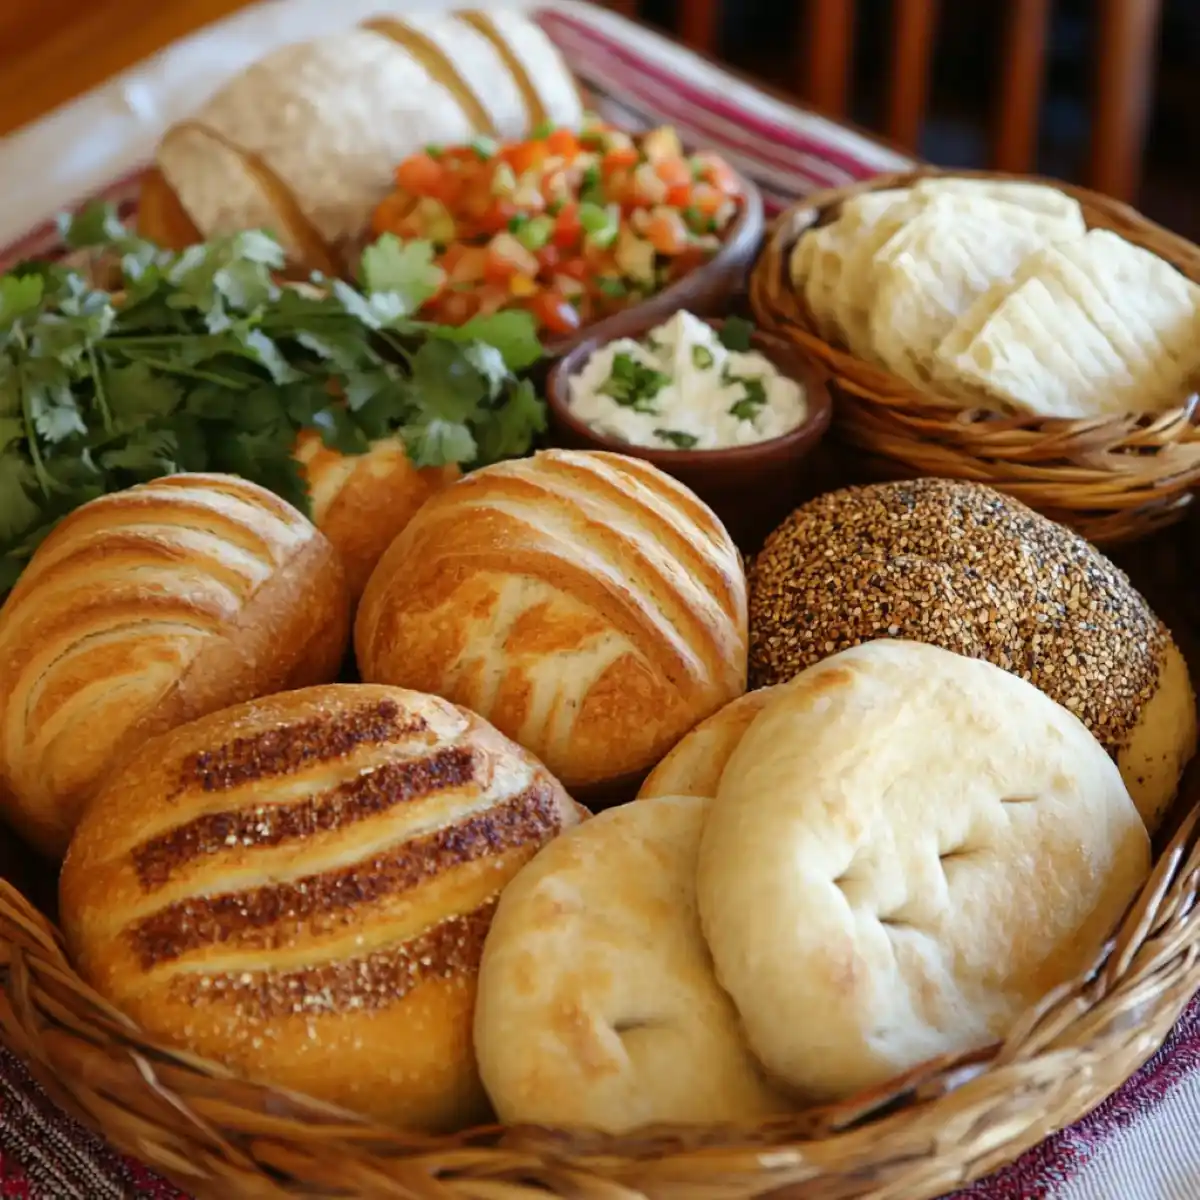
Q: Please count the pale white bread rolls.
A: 2